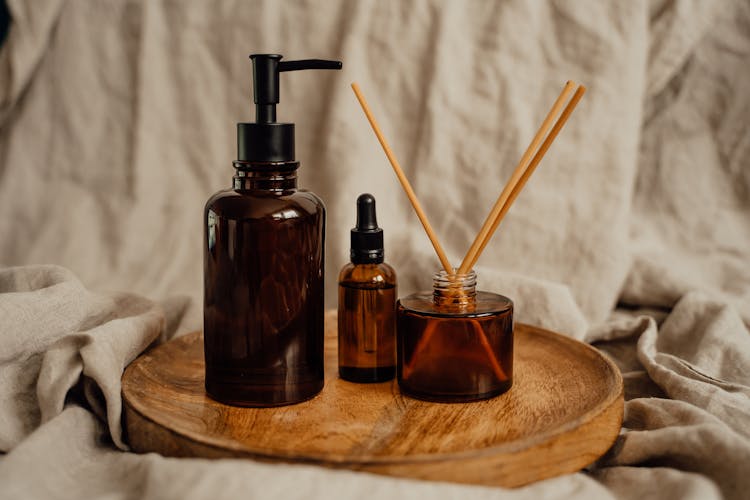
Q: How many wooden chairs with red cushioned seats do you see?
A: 0